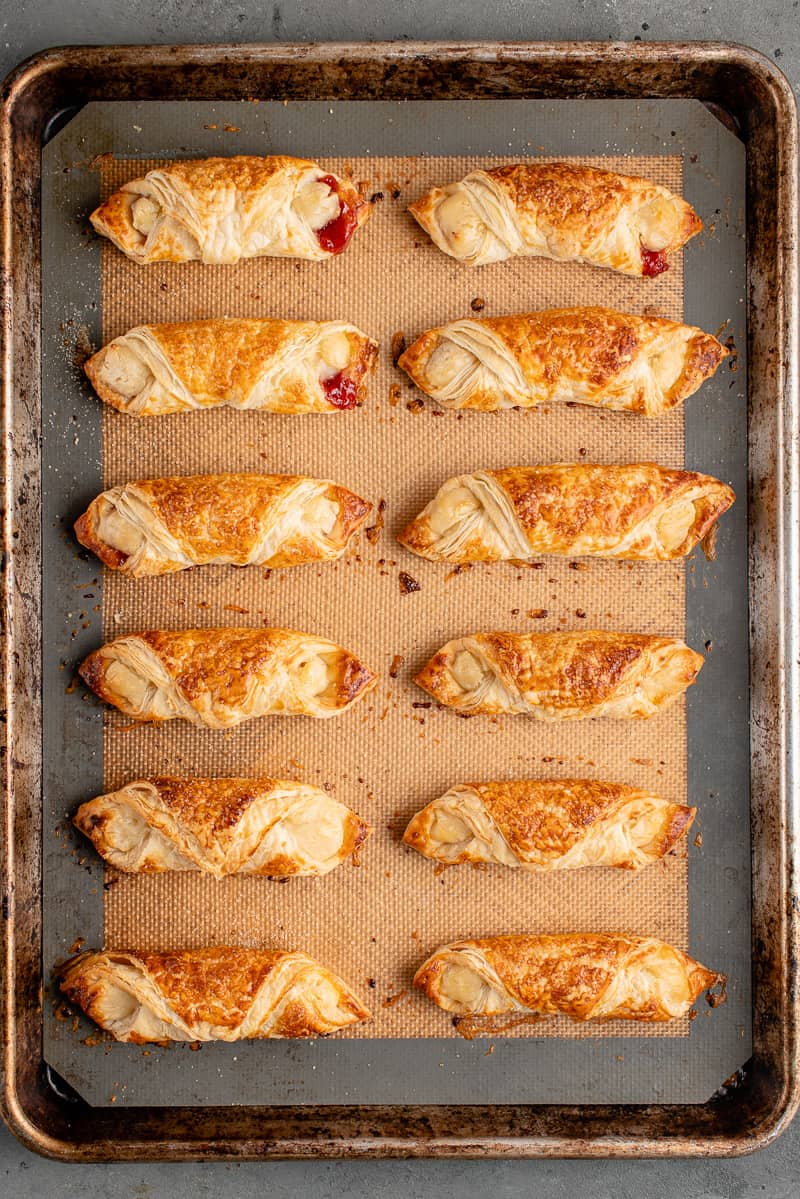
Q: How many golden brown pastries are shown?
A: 12